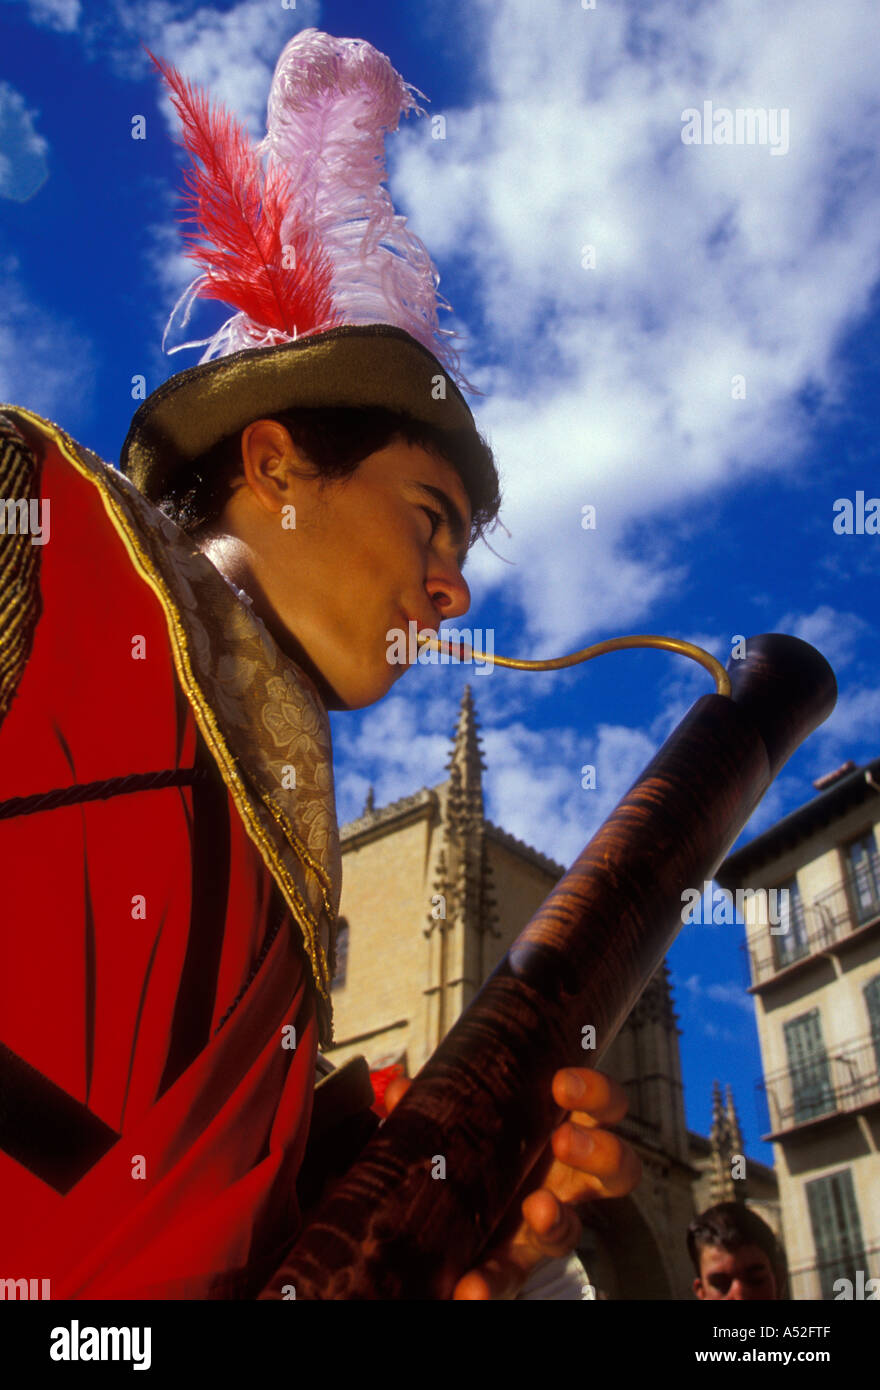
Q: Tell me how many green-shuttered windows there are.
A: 3